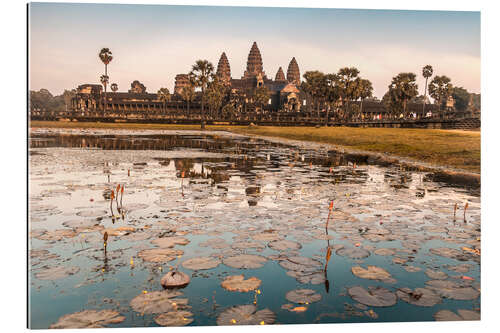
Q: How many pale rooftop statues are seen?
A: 0